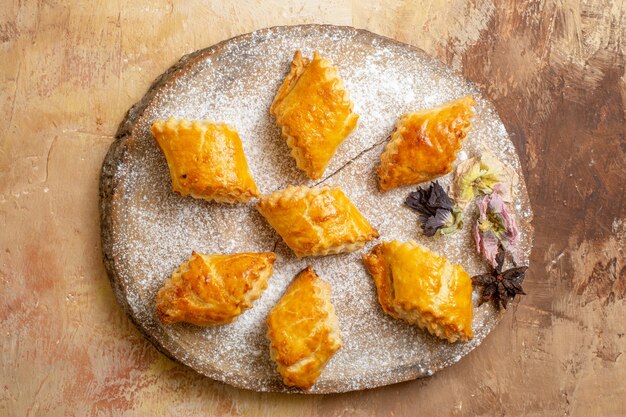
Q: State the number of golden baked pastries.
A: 7